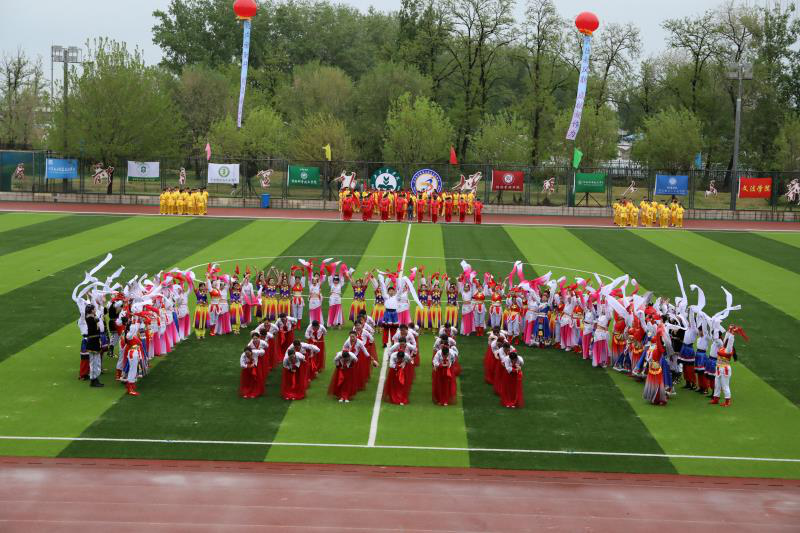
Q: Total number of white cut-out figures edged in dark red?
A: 10